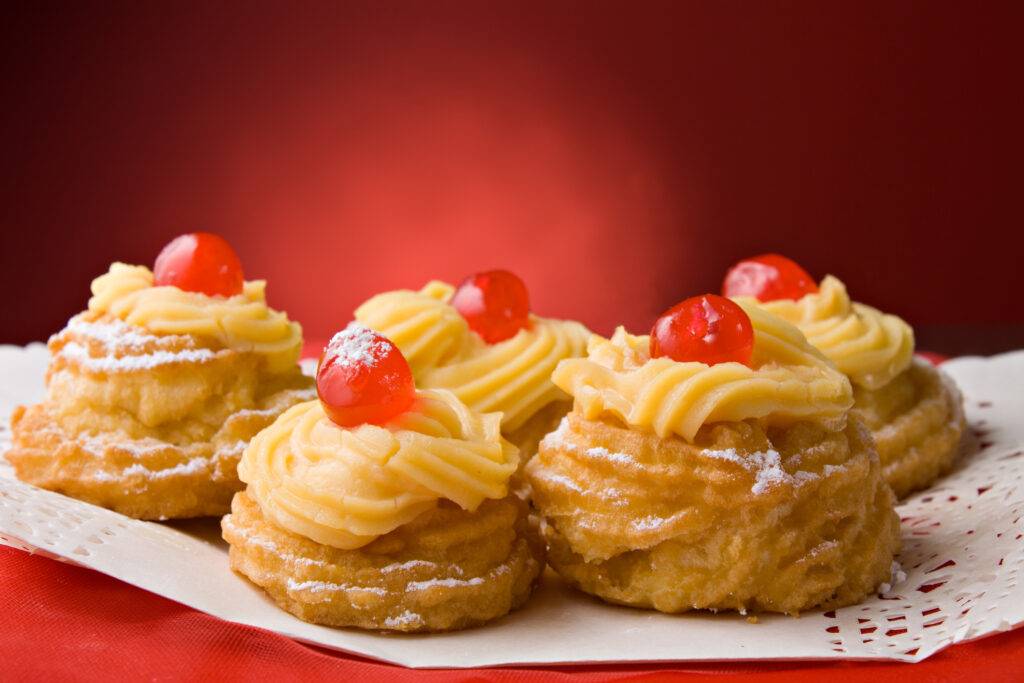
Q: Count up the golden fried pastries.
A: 5